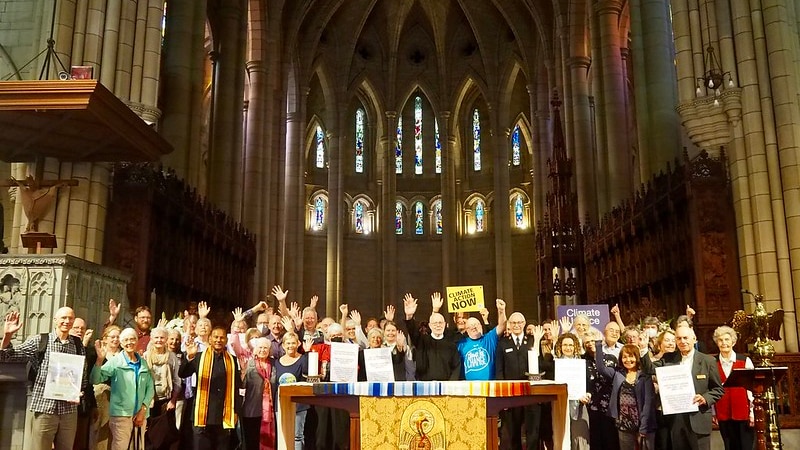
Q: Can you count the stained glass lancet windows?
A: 14